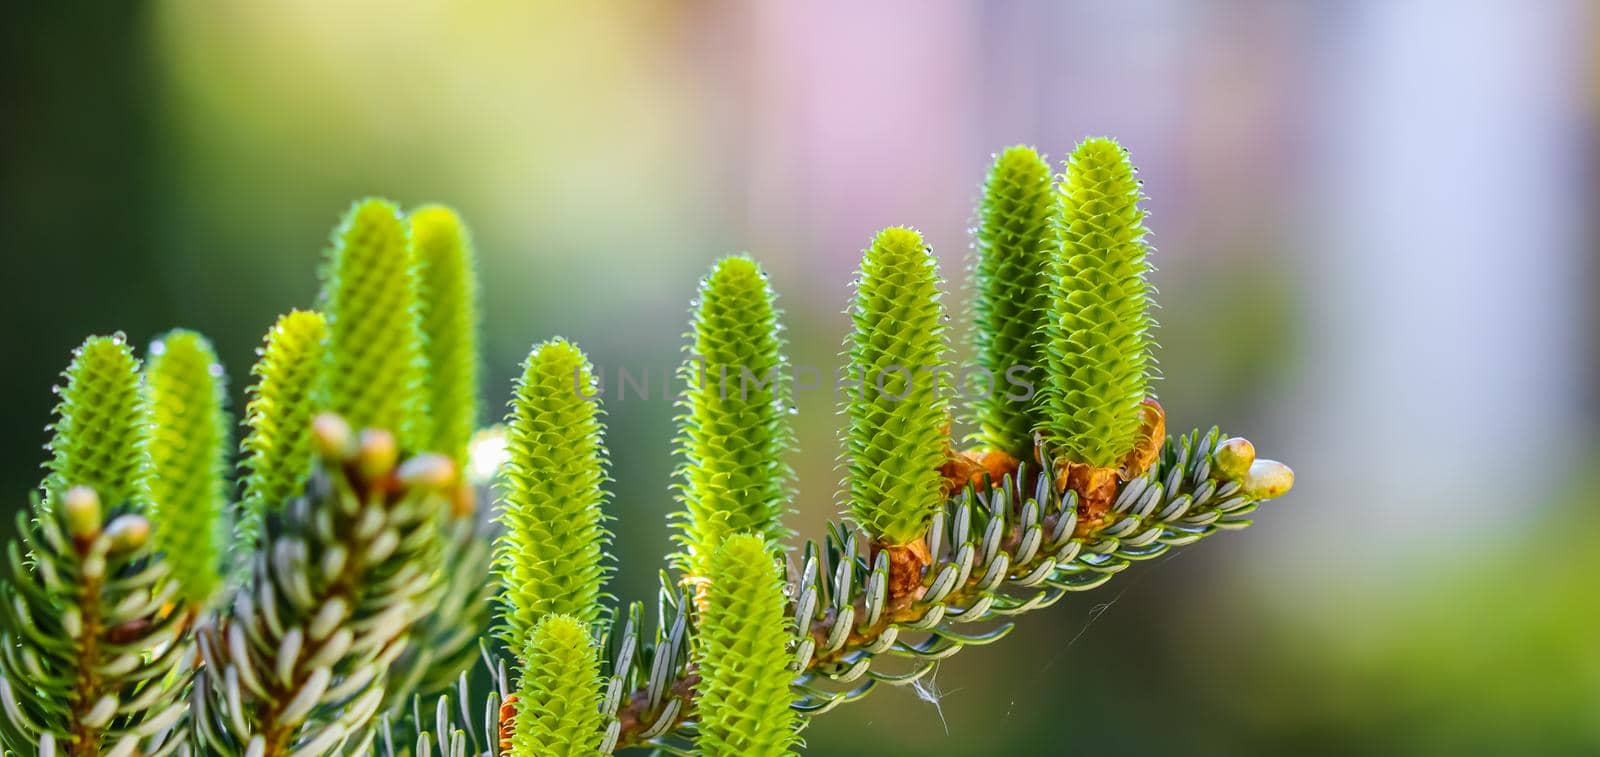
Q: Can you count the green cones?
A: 12